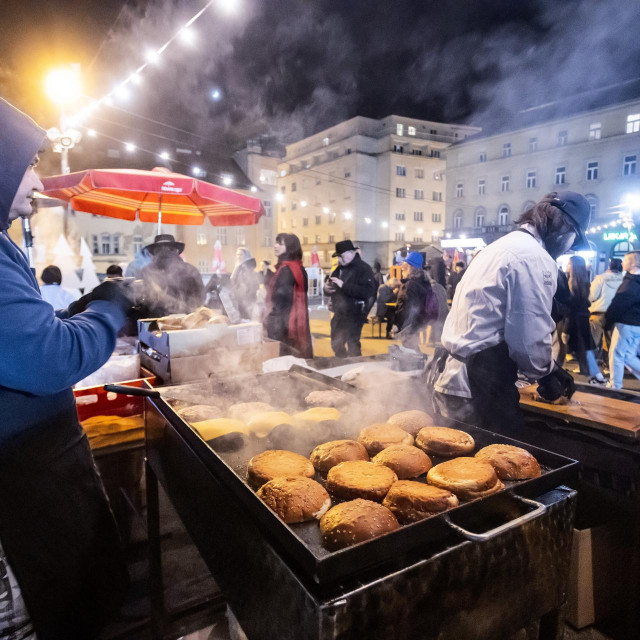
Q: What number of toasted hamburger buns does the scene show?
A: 12